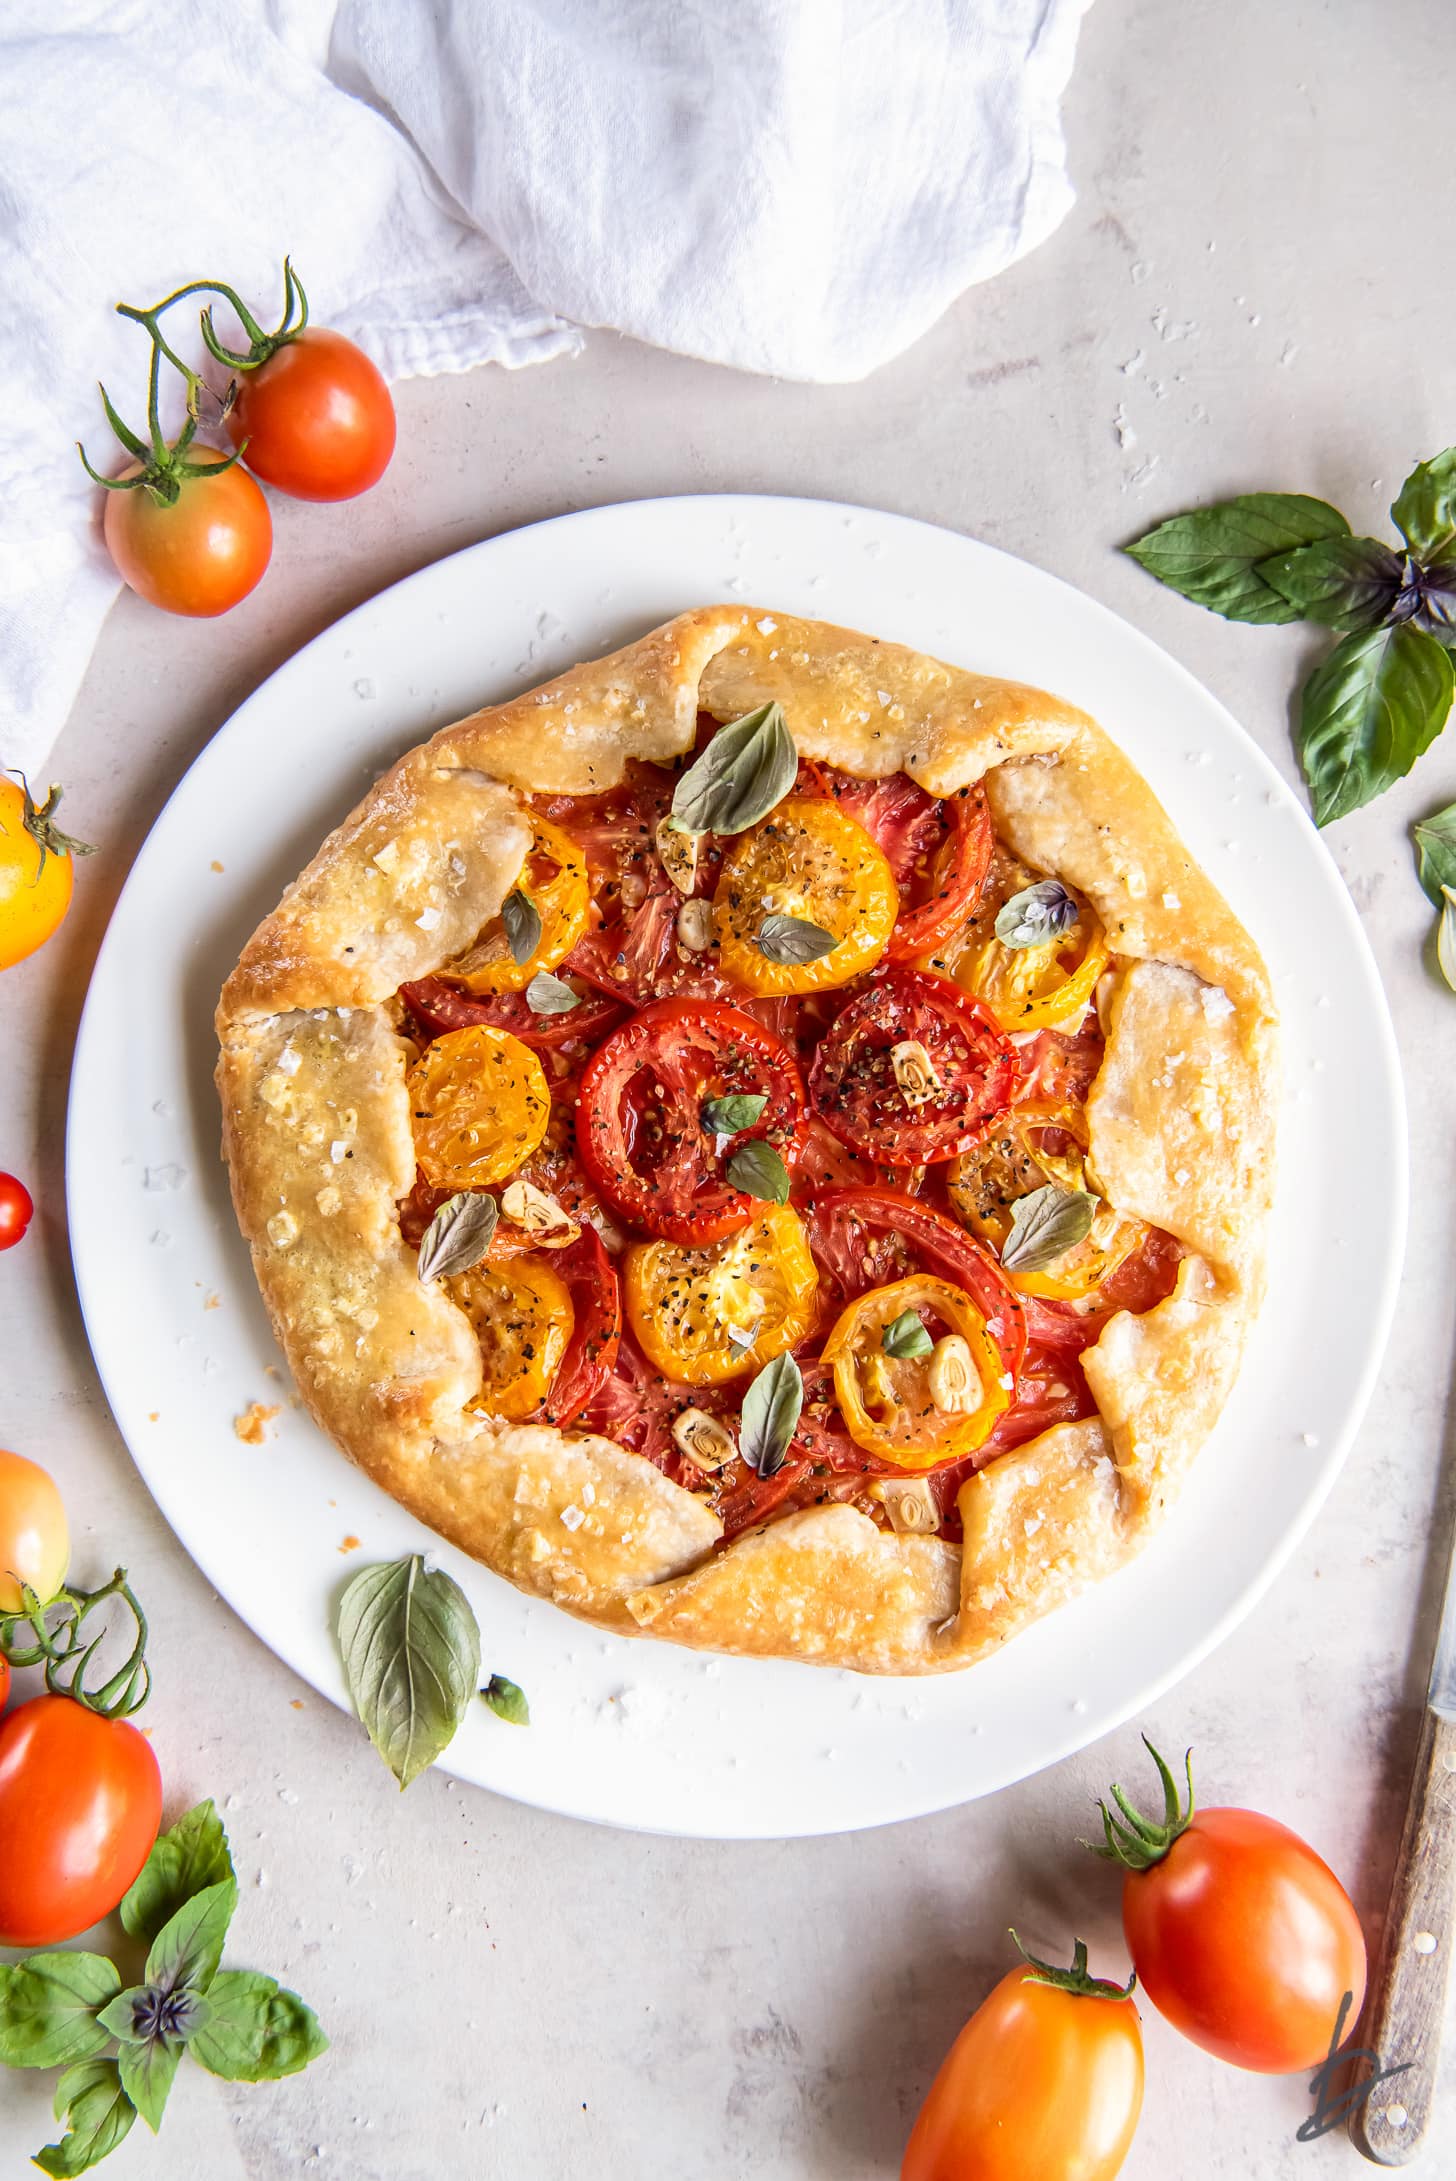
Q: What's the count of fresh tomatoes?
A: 9